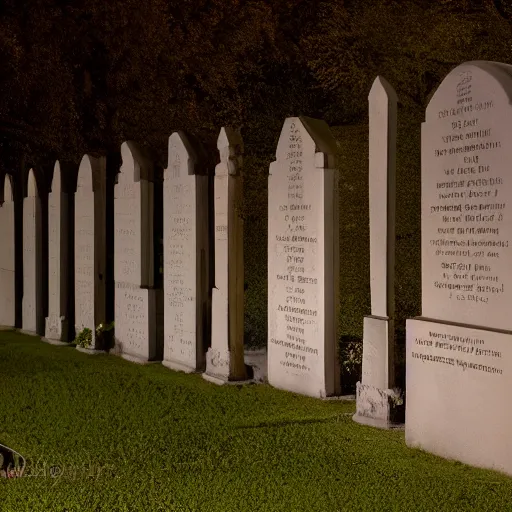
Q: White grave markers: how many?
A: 10